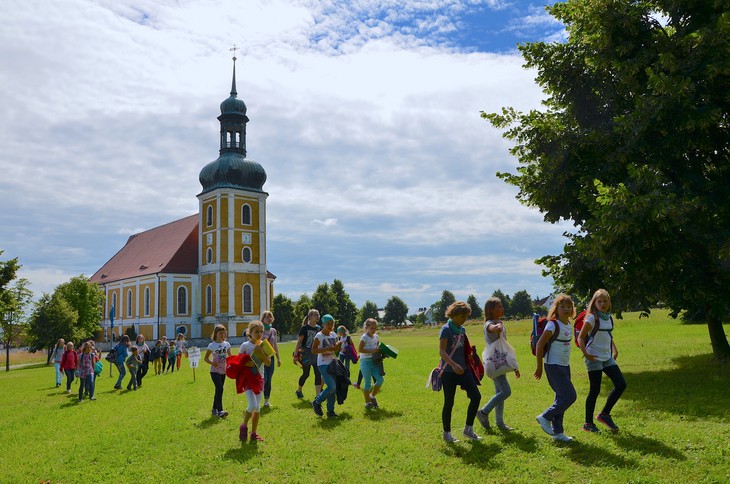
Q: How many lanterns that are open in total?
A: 1